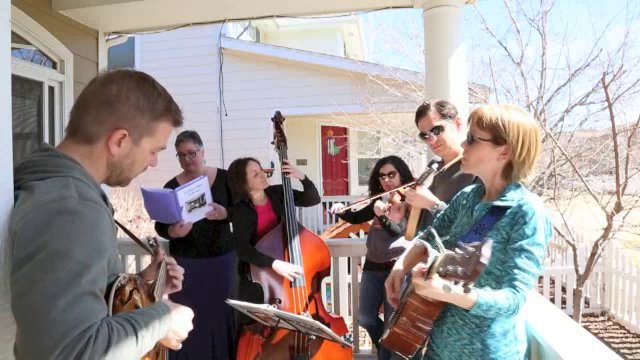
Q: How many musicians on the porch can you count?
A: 6